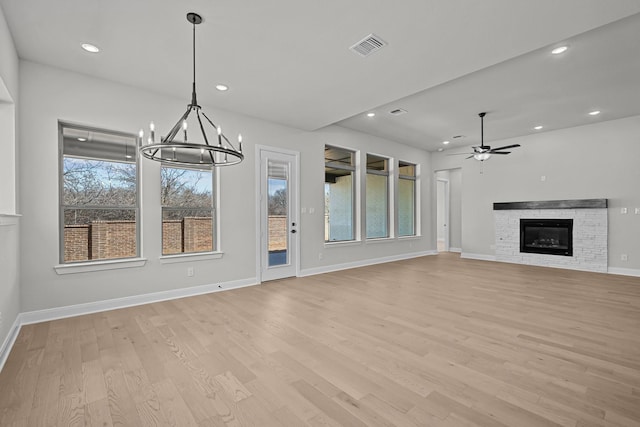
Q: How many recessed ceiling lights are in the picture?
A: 7